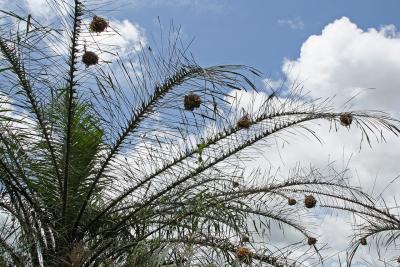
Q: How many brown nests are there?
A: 12